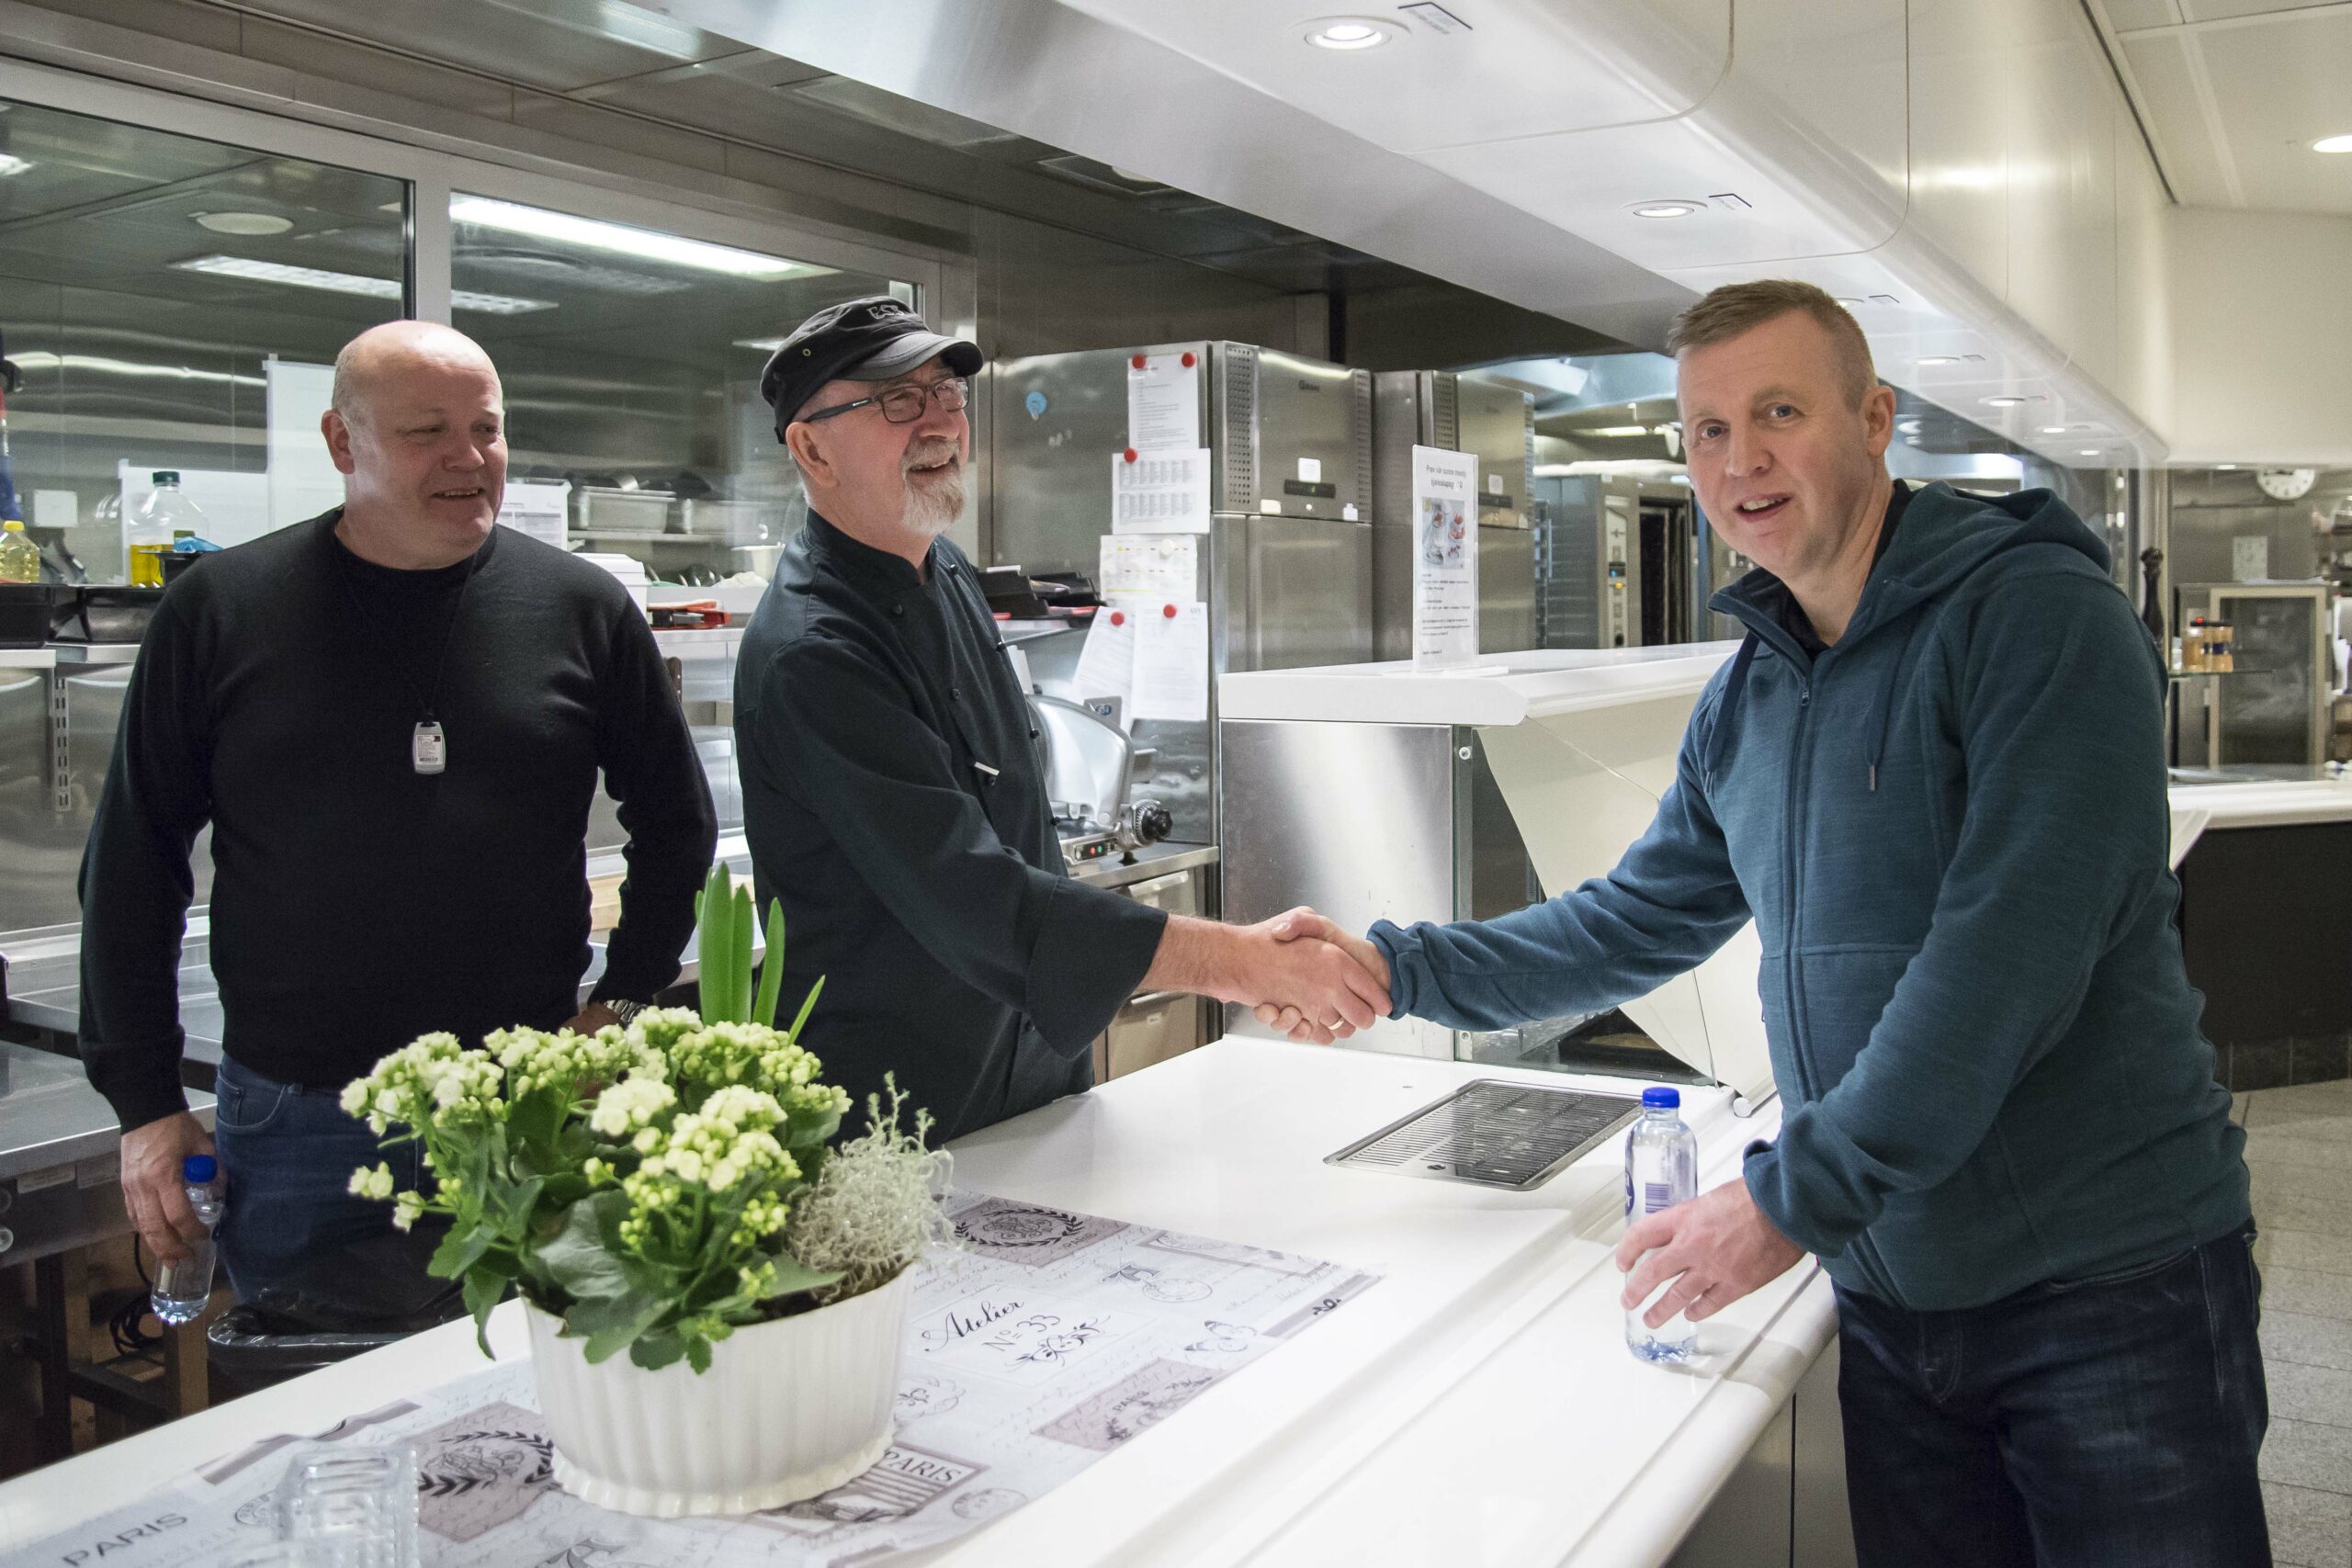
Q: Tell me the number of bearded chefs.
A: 1